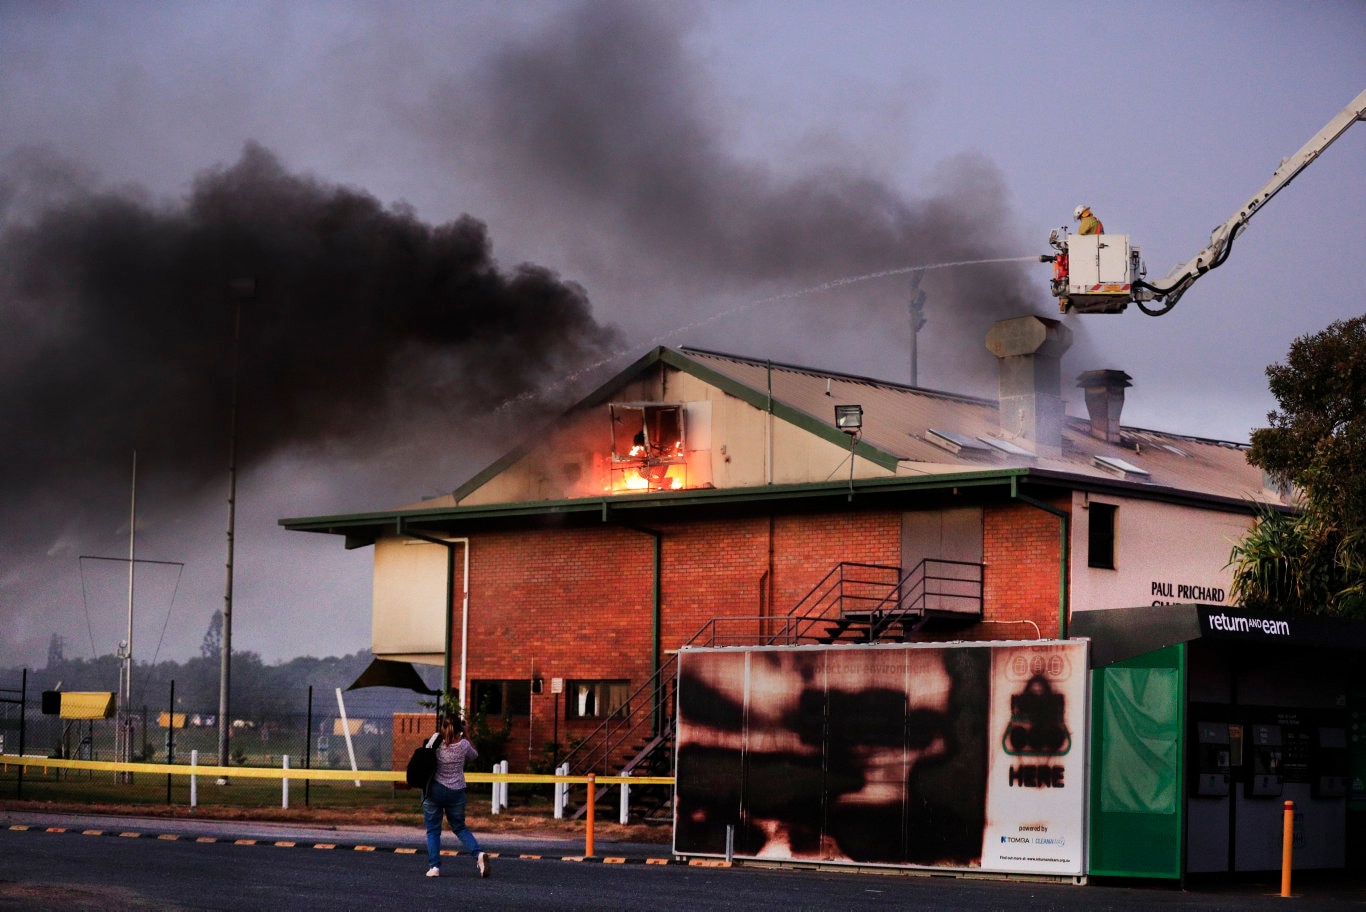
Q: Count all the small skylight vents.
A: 3